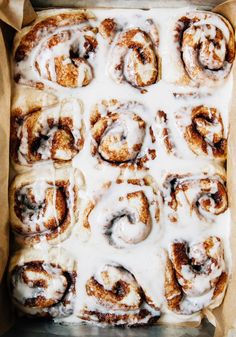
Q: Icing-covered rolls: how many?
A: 12